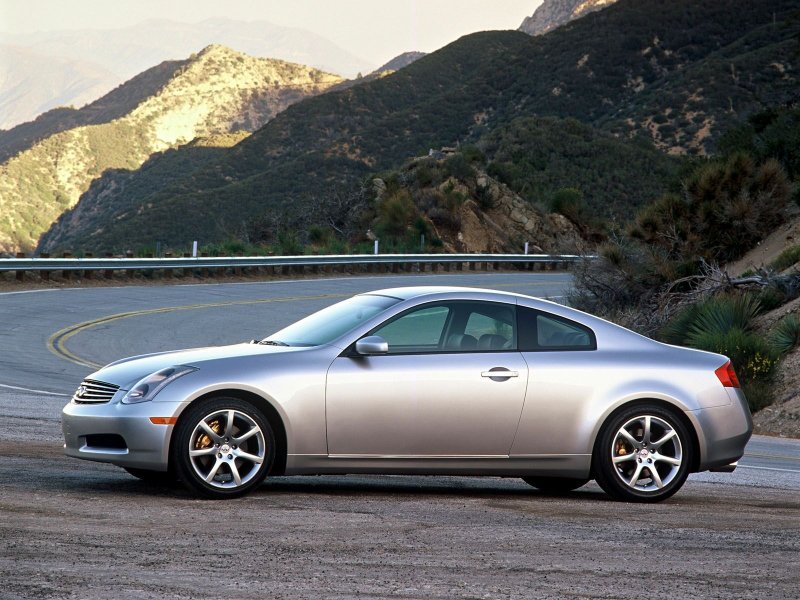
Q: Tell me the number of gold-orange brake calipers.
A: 2